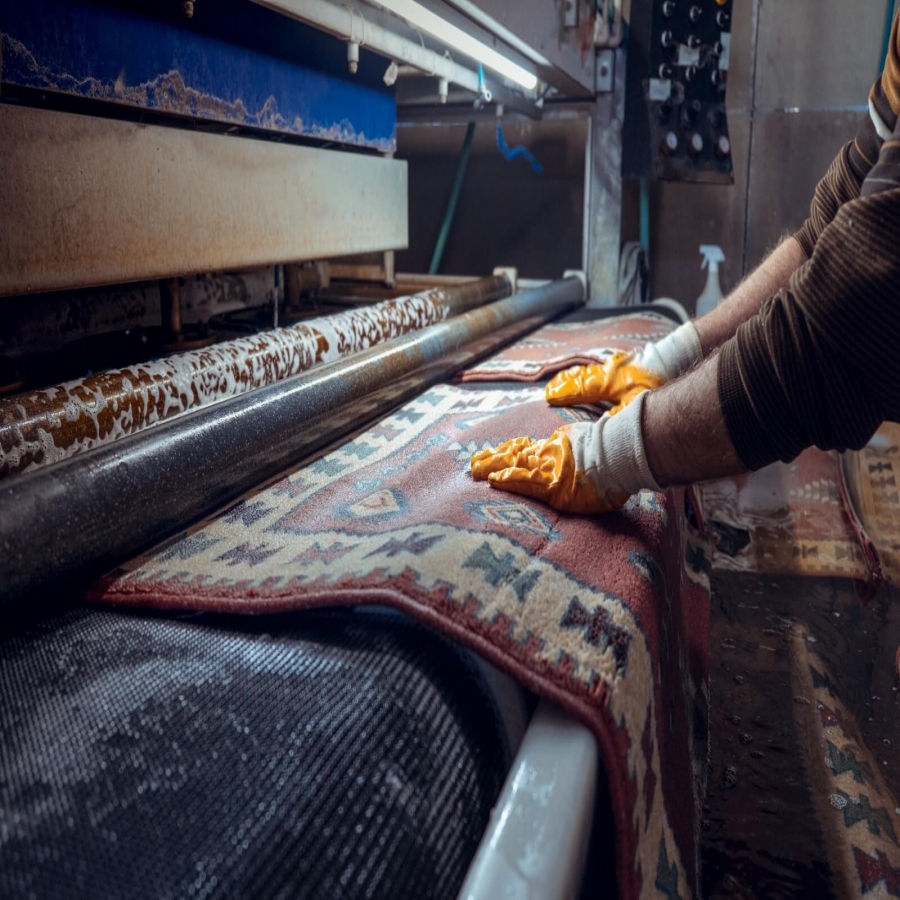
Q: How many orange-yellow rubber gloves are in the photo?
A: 2